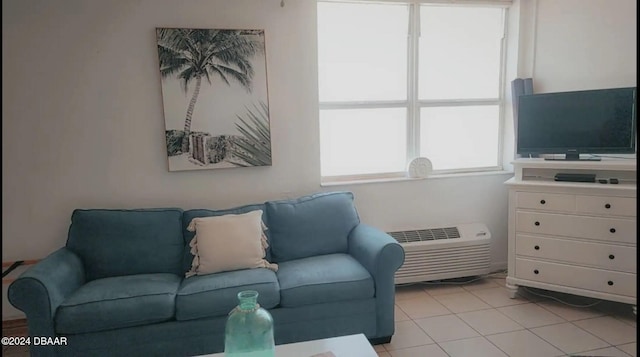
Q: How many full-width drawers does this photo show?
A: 3